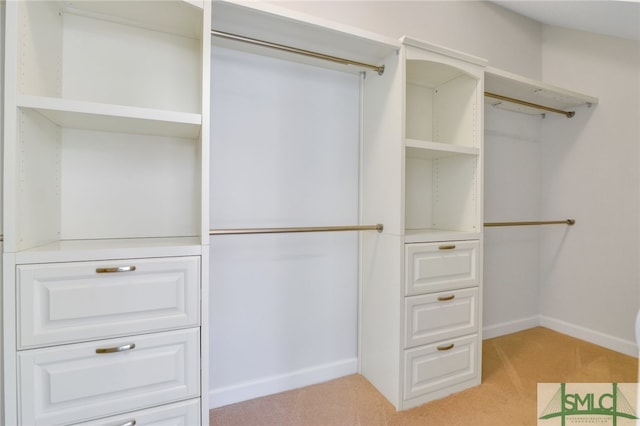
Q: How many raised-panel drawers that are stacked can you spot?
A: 6